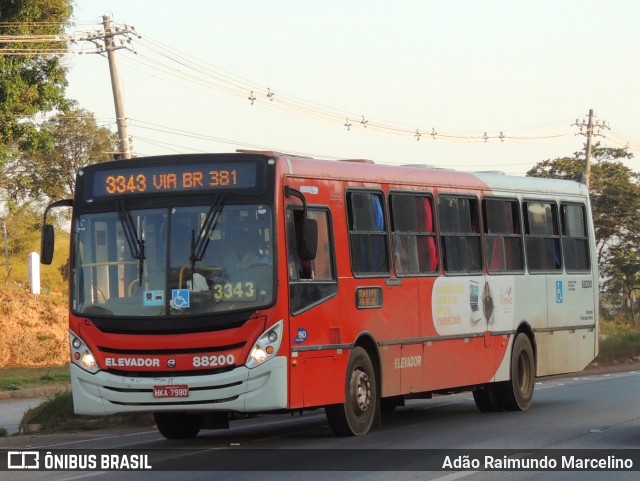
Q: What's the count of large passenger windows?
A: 6